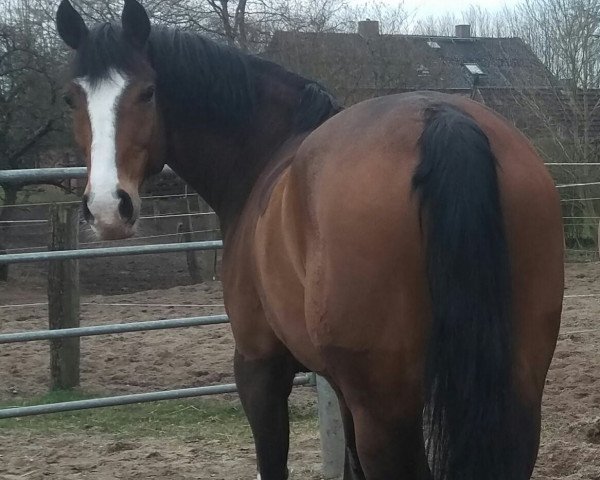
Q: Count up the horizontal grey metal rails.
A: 4